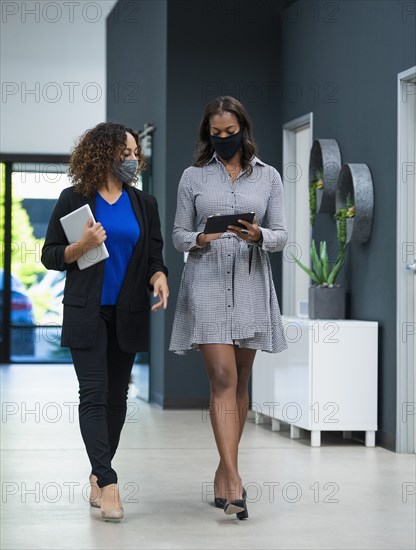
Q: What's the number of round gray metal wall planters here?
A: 2